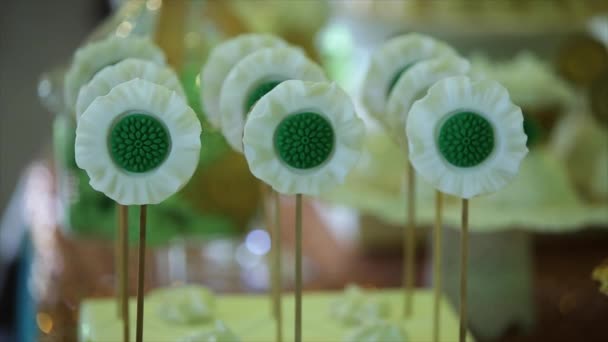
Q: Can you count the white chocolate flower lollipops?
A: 9